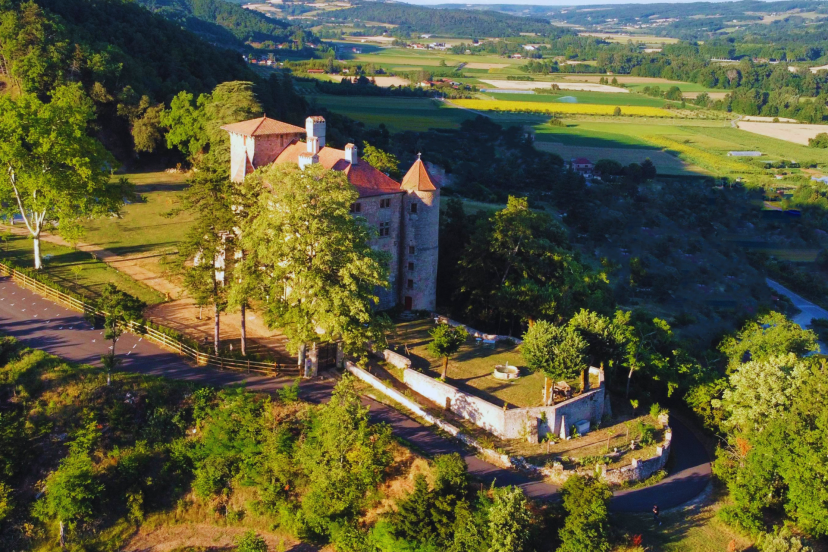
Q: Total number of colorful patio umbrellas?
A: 0